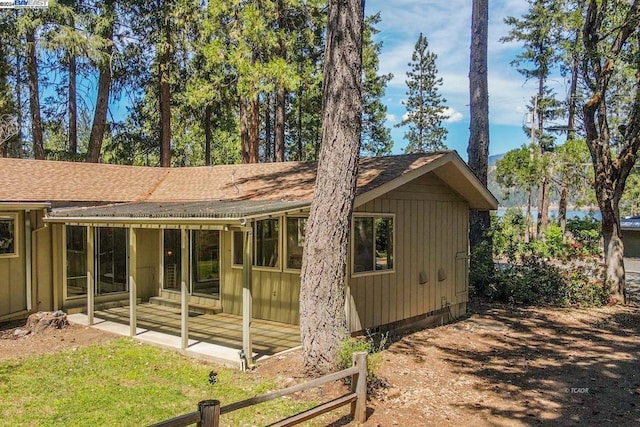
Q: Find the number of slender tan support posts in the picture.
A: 4